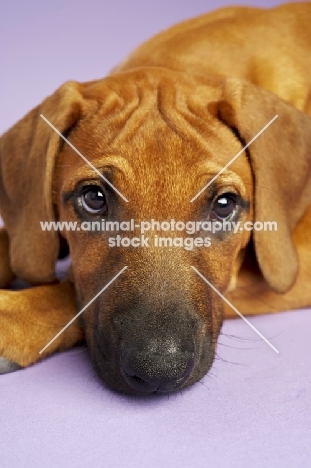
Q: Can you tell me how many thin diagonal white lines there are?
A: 4